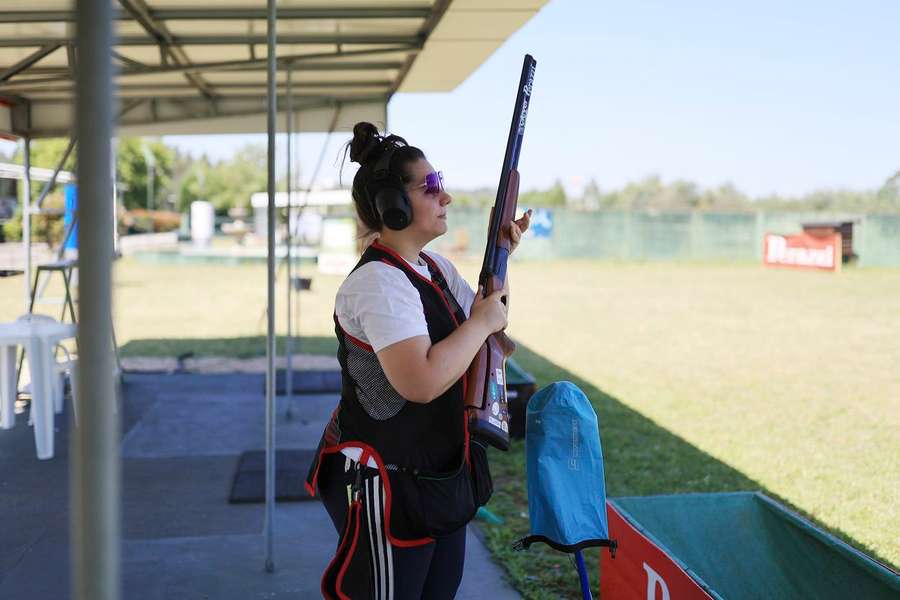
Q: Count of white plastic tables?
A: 1